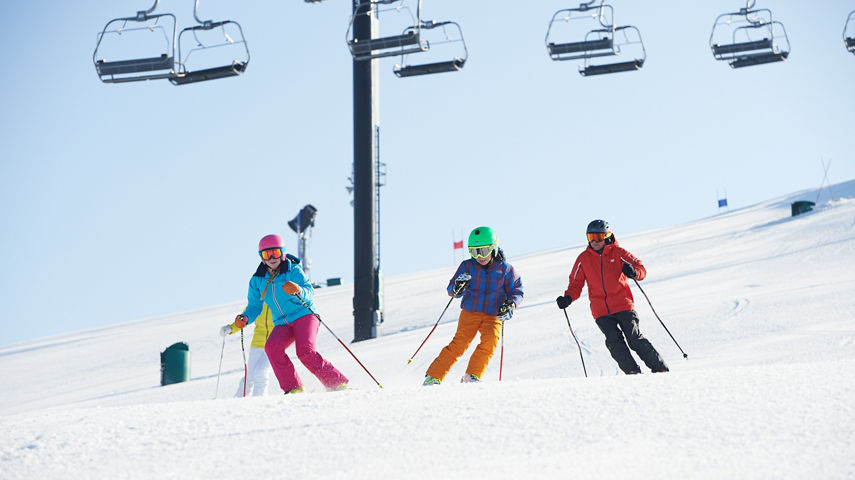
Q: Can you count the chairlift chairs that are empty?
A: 9